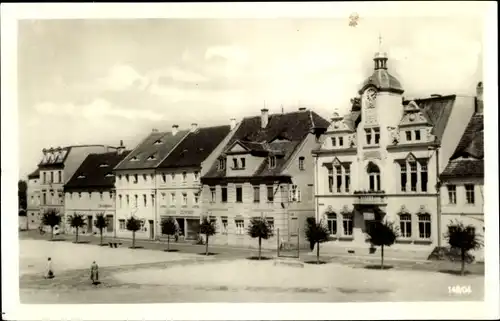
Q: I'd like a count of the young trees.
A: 10